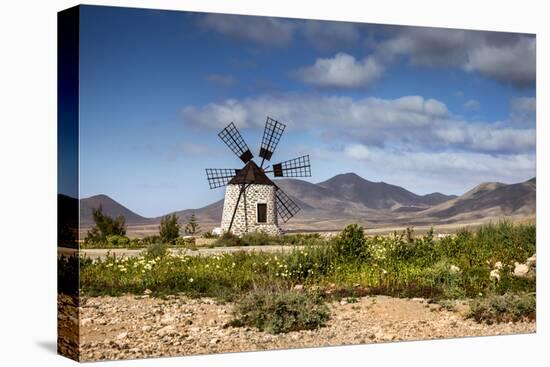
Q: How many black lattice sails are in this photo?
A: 5